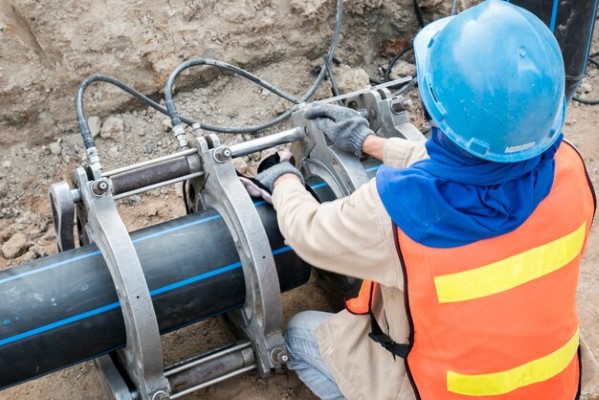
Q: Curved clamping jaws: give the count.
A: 4